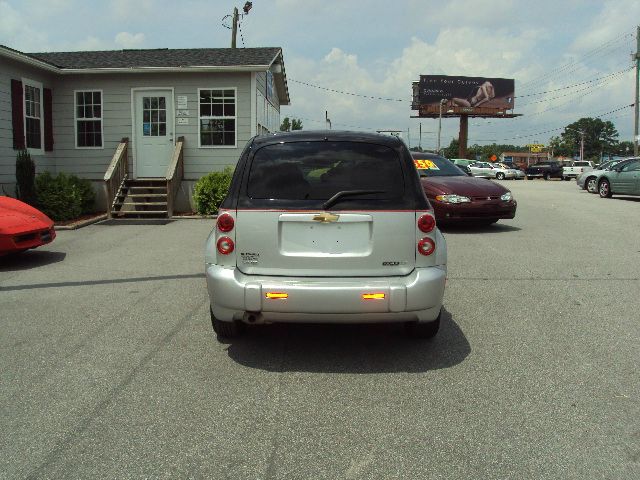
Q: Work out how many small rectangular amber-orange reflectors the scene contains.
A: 2